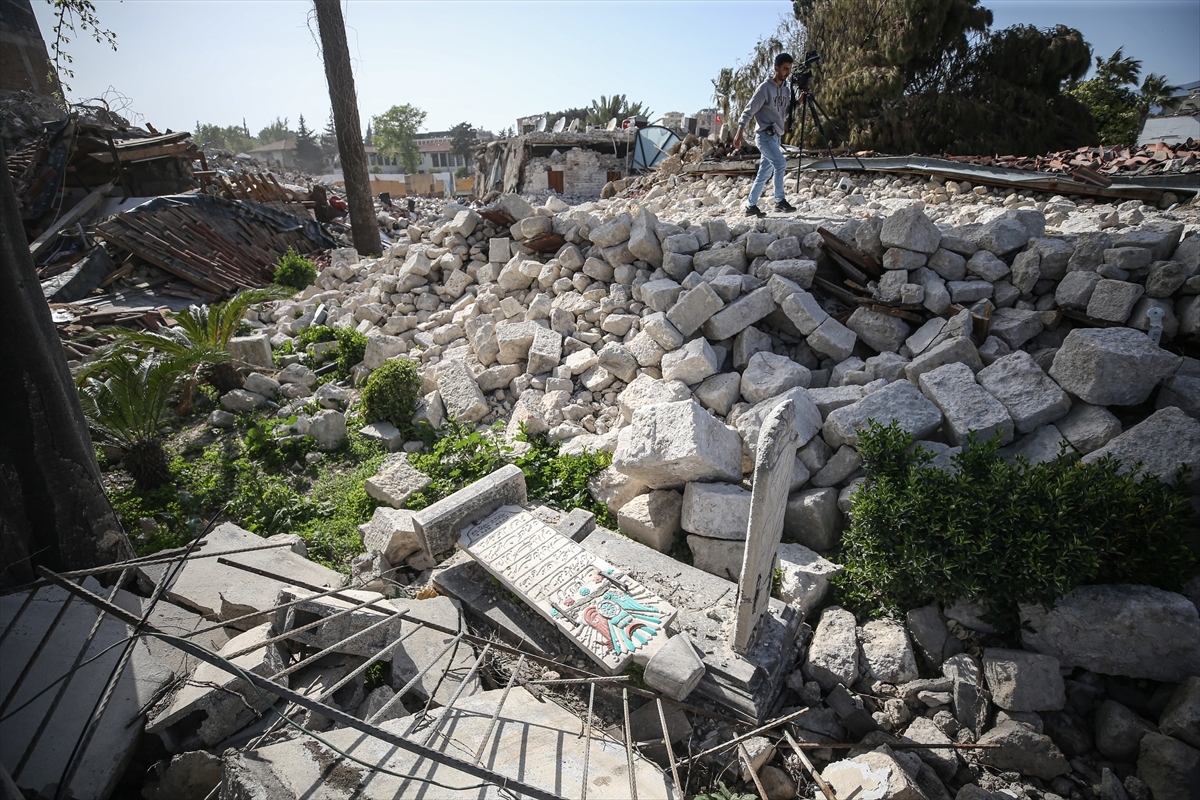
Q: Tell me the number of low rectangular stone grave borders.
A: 1